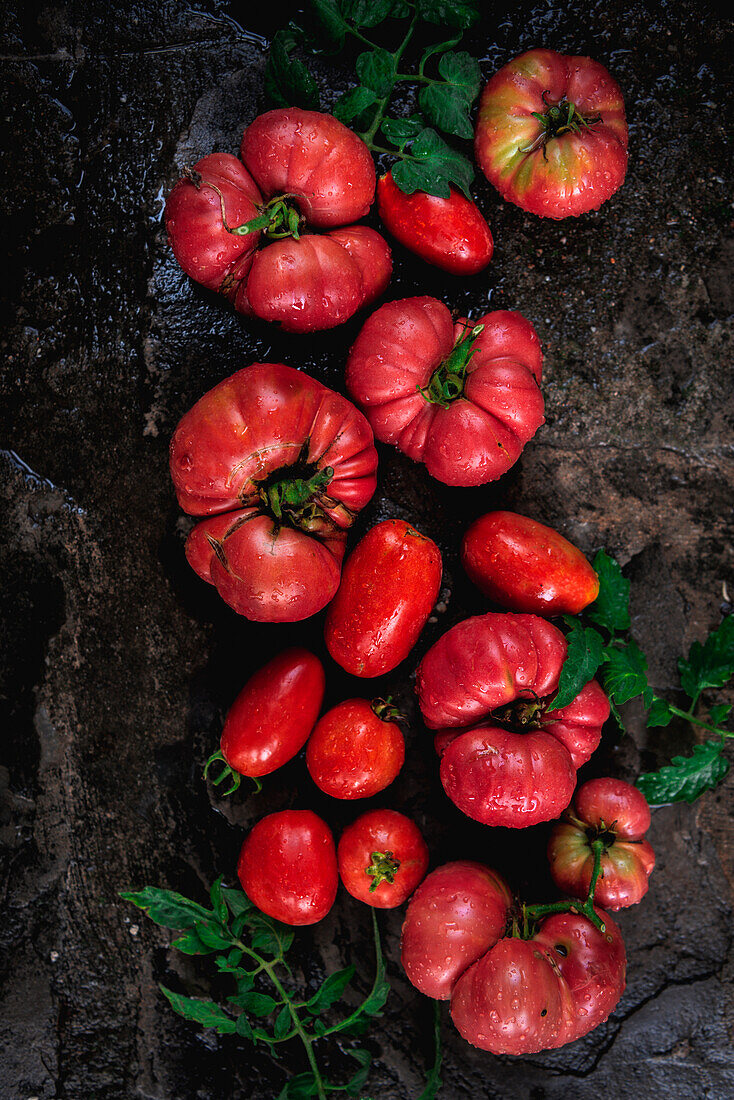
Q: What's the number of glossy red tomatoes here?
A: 14